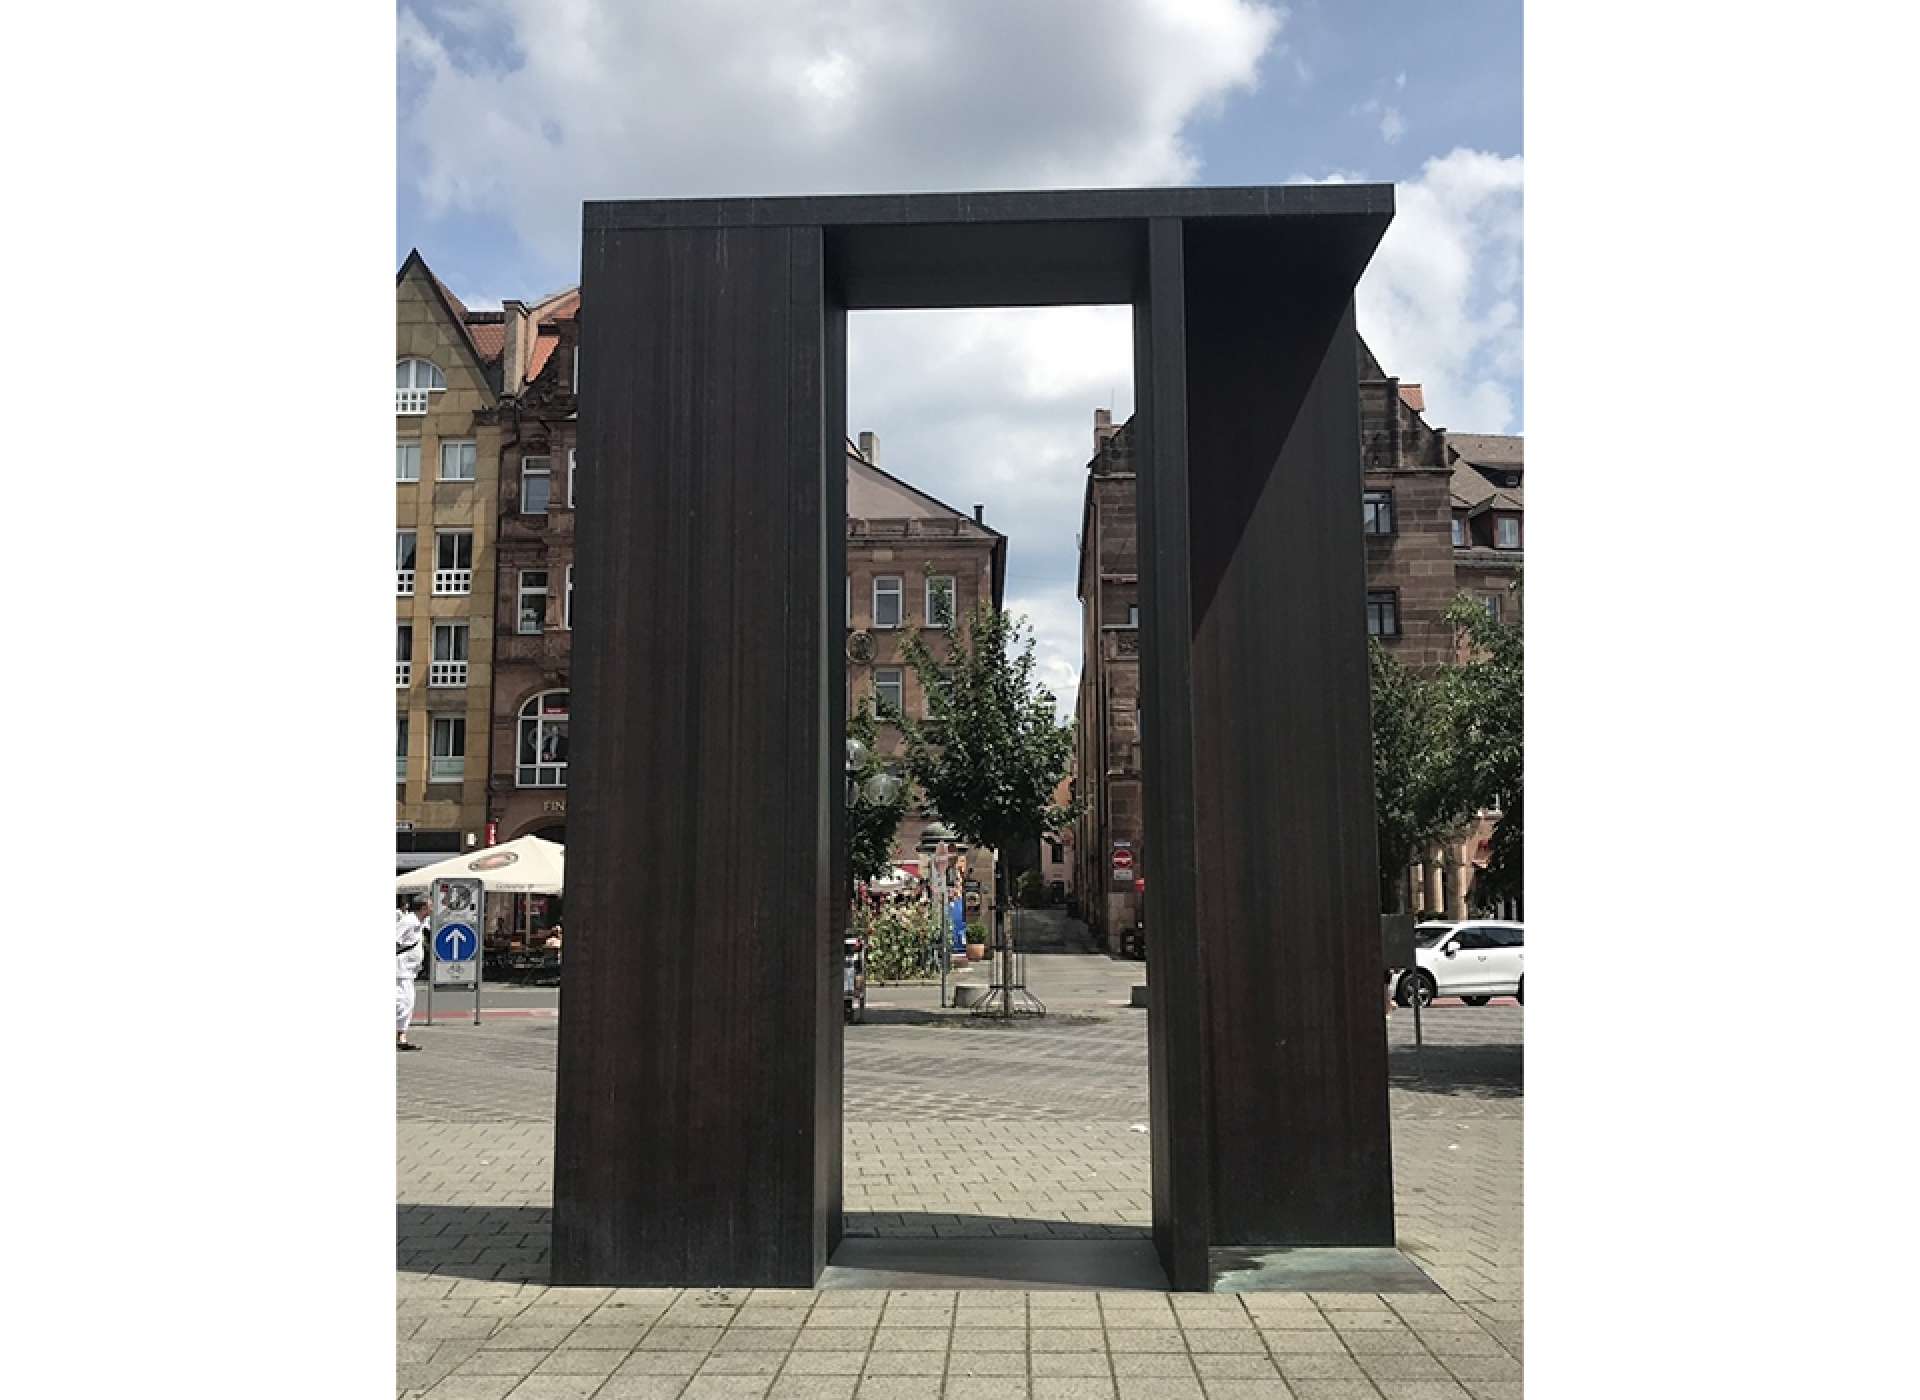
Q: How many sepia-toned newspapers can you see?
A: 0